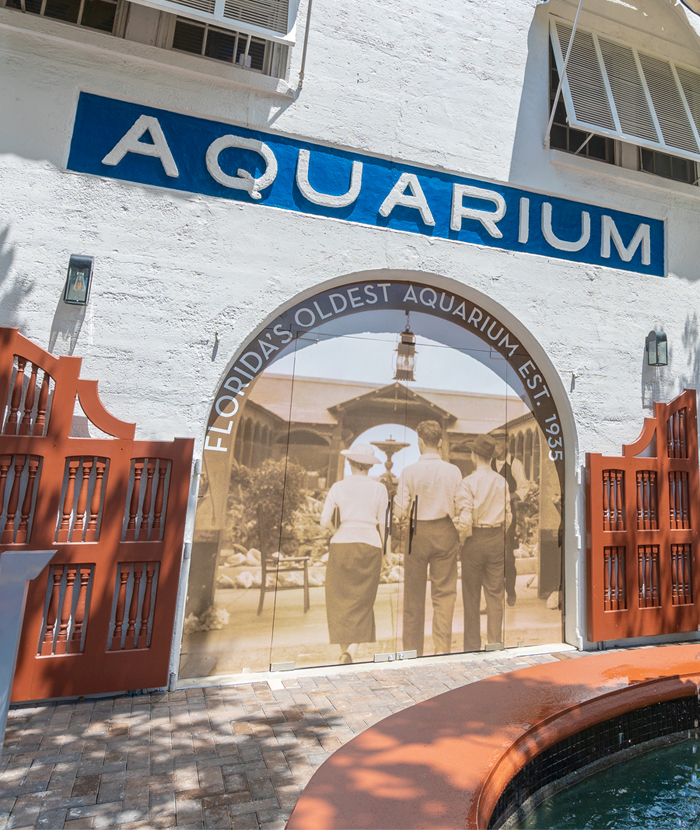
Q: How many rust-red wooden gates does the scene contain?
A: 2